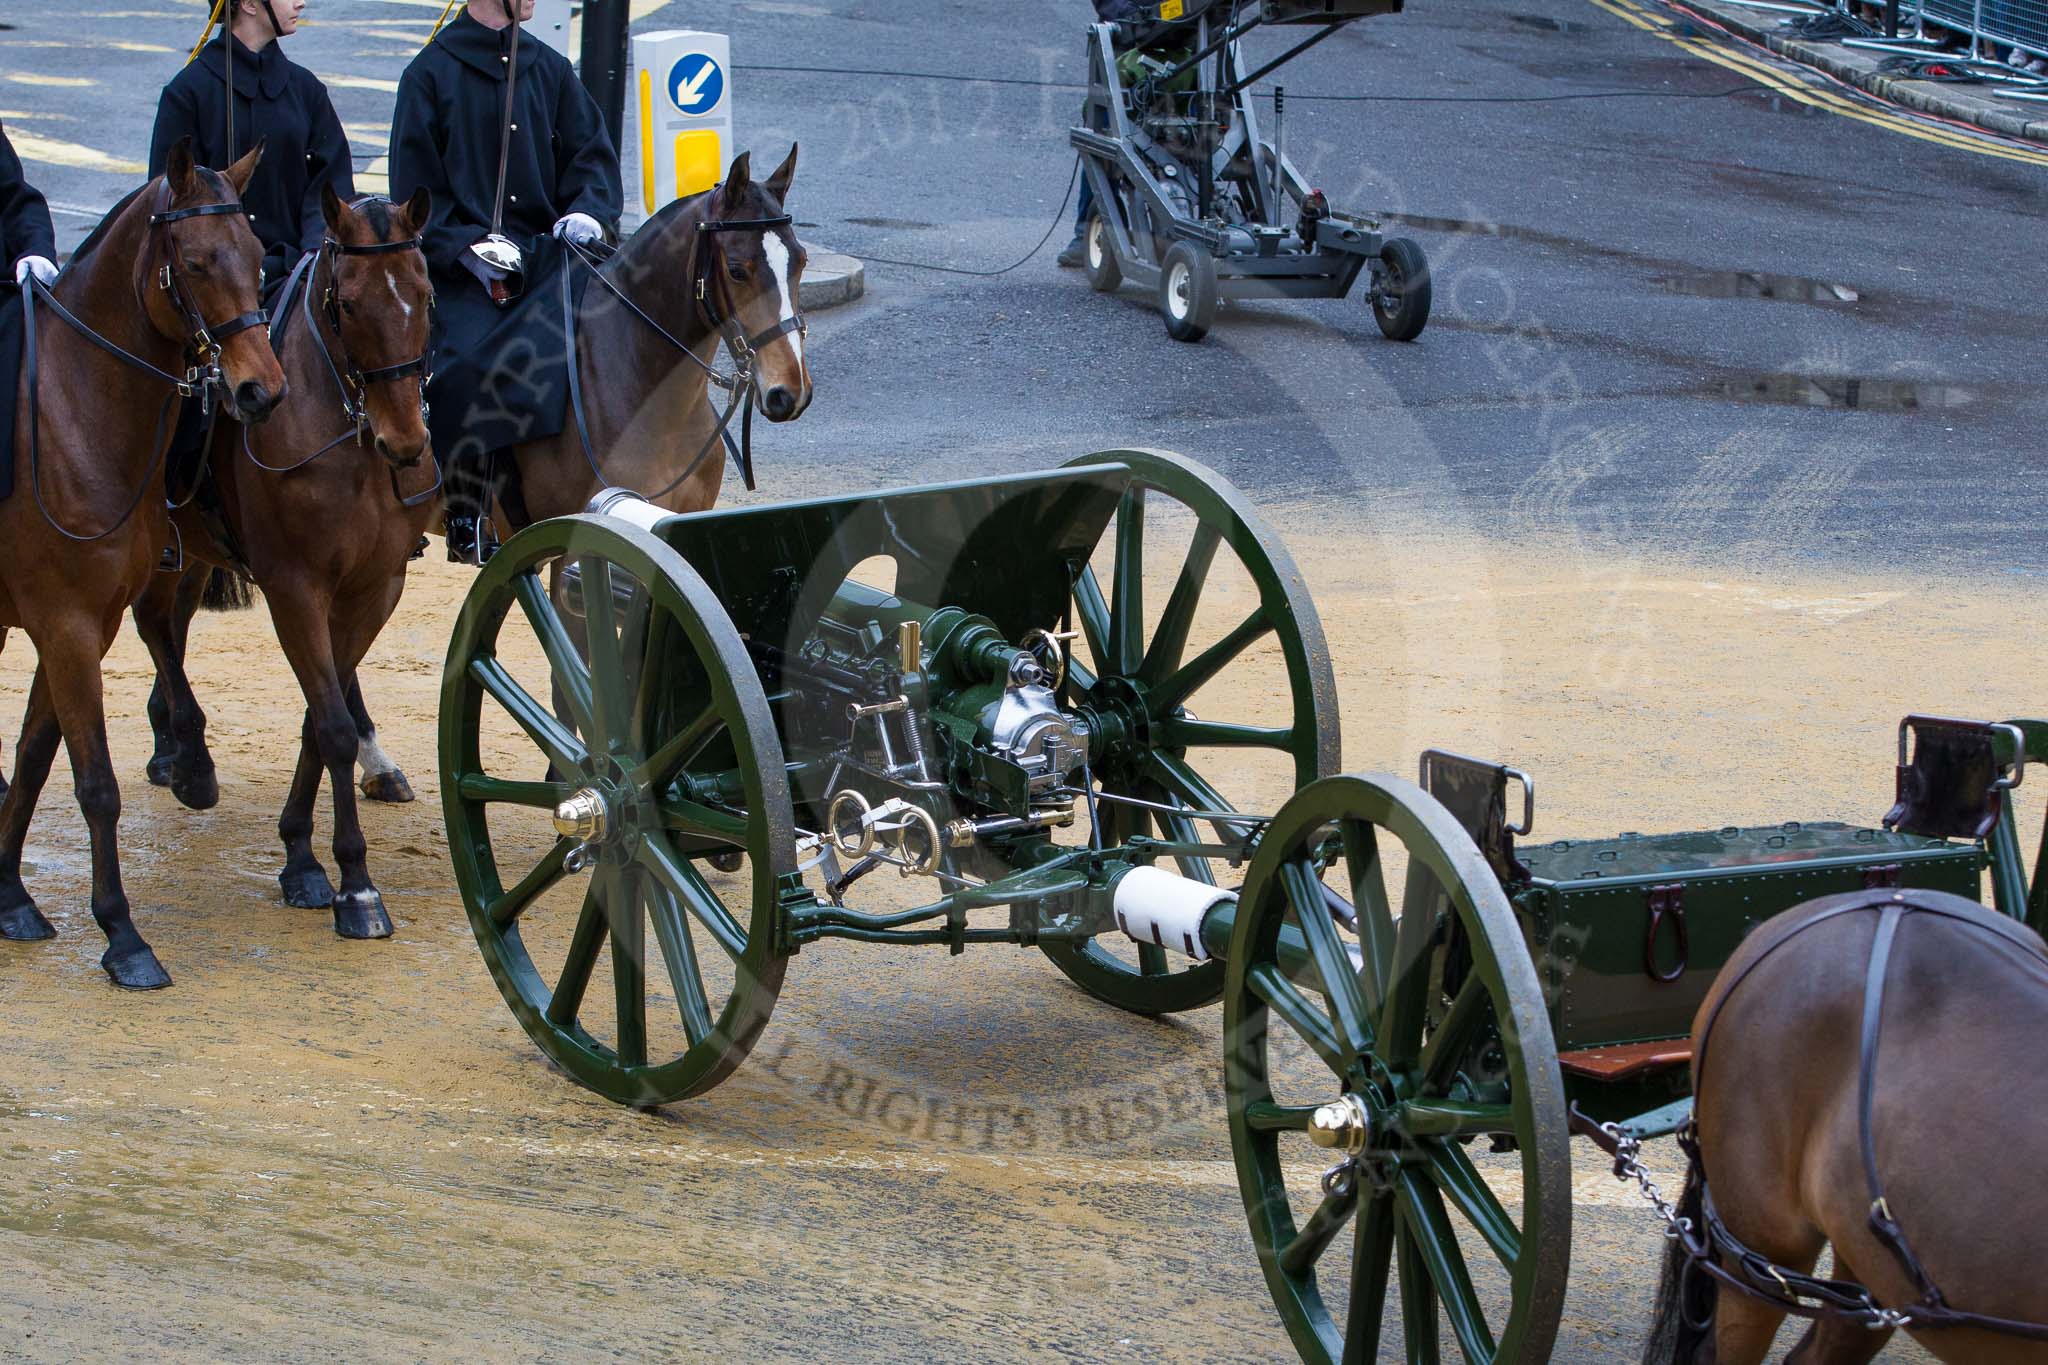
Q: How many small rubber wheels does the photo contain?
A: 3